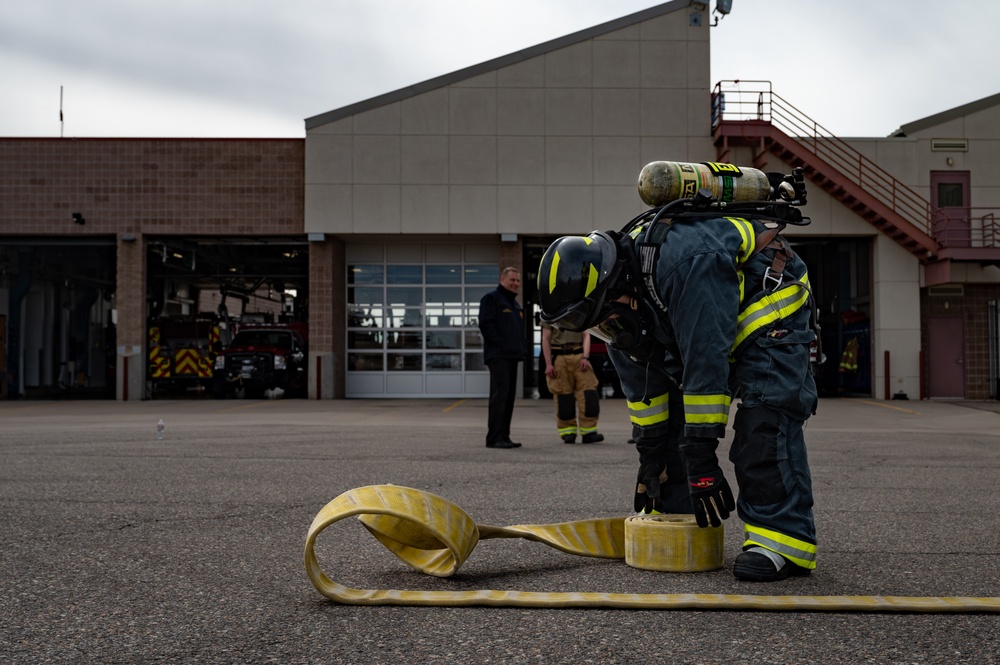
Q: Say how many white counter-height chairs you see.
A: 0